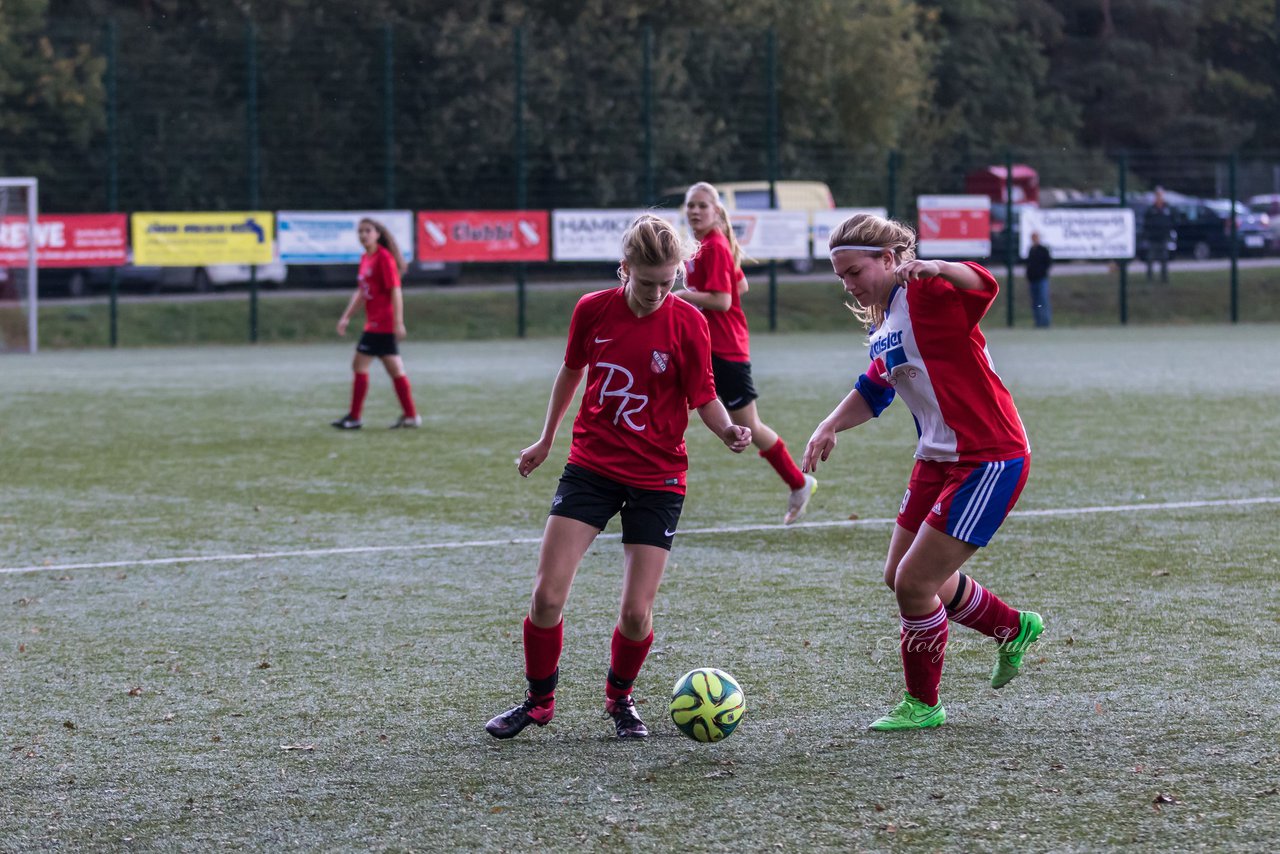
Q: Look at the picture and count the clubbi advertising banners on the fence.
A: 1